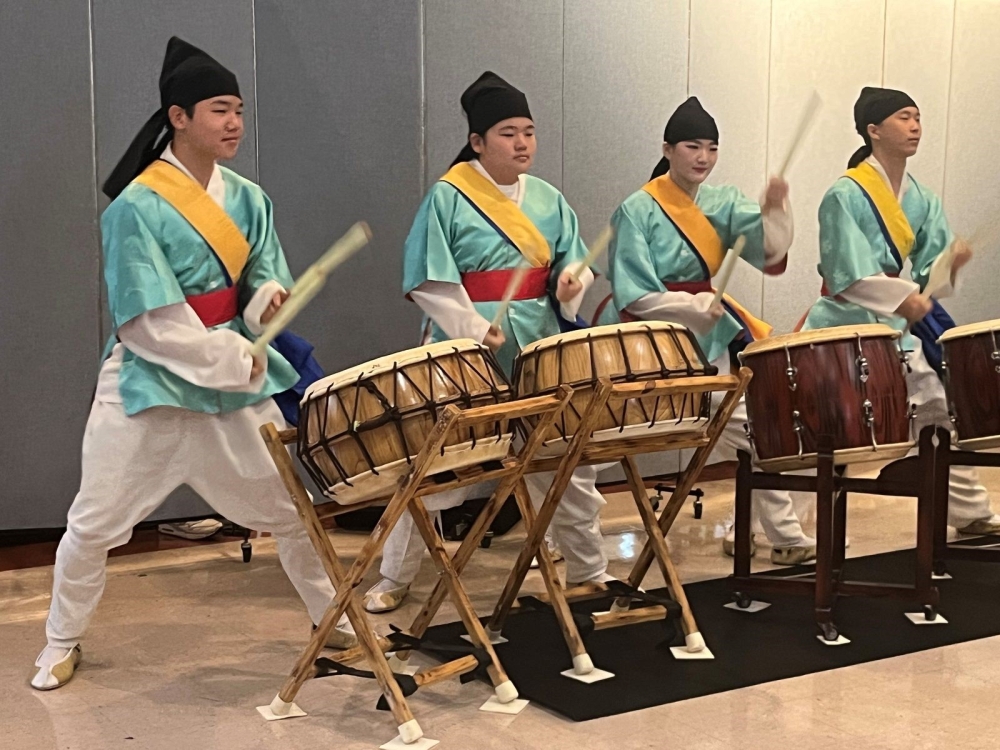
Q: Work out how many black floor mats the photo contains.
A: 1